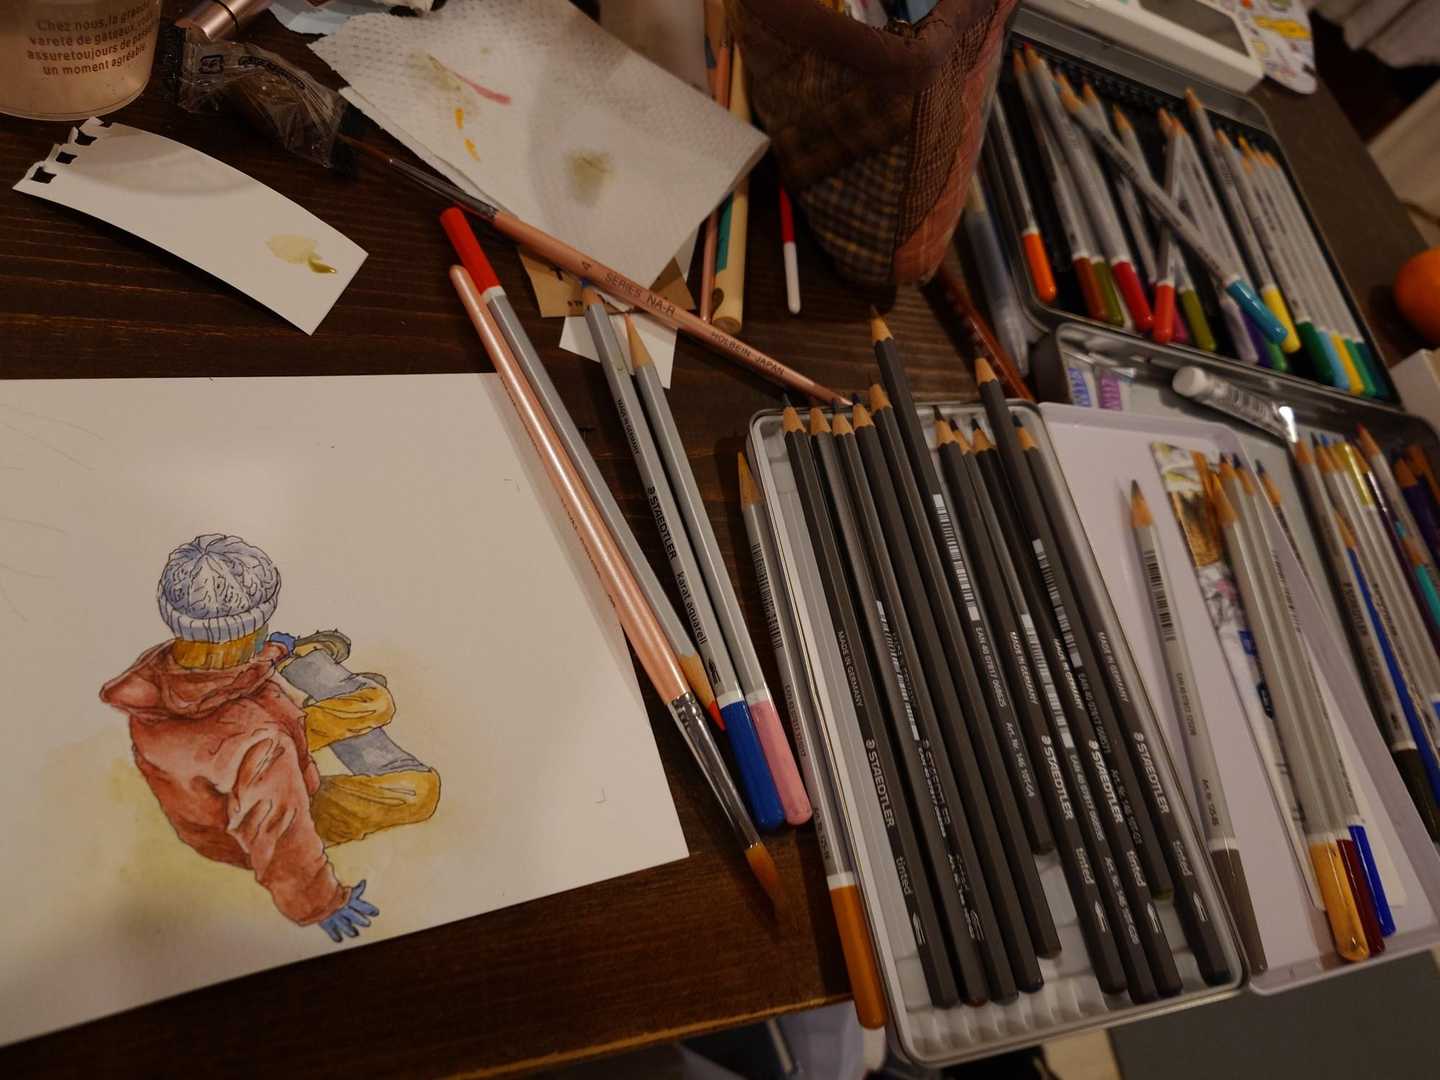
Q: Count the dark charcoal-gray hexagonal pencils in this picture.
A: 11